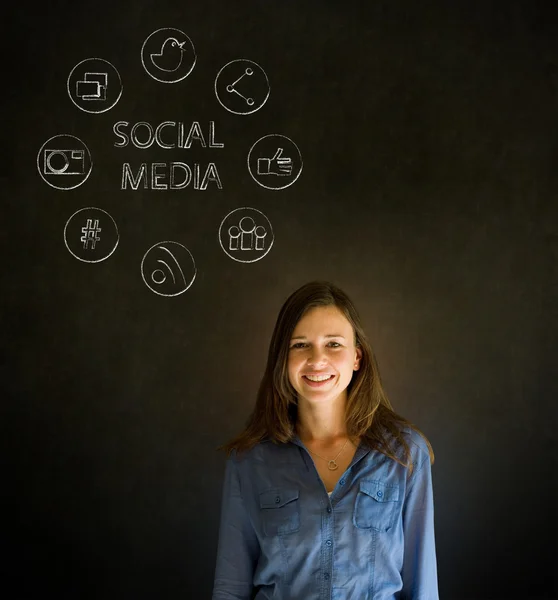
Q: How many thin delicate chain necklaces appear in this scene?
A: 1